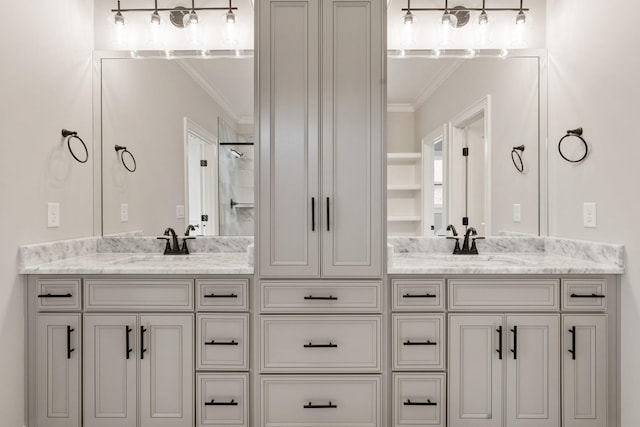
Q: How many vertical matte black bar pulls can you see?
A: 8